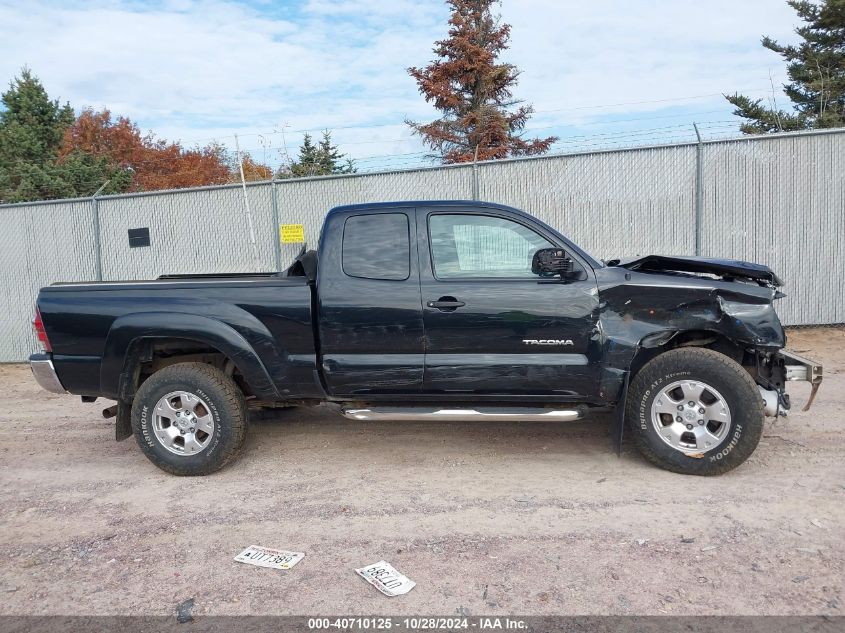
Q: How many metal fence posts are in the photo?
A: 4